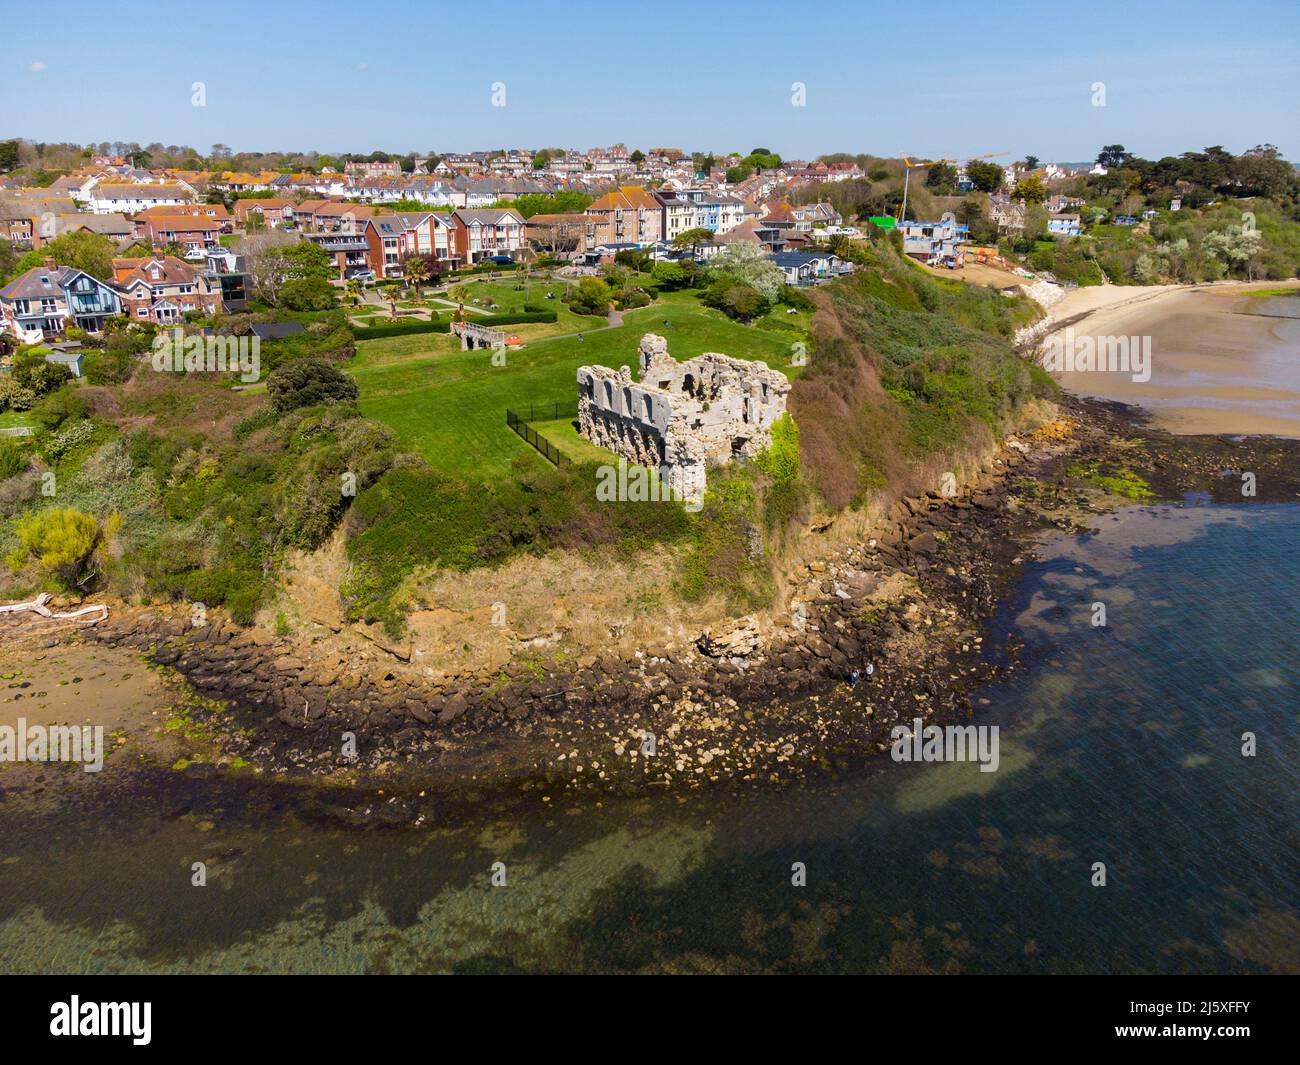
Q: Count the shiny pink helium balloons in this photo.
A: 0